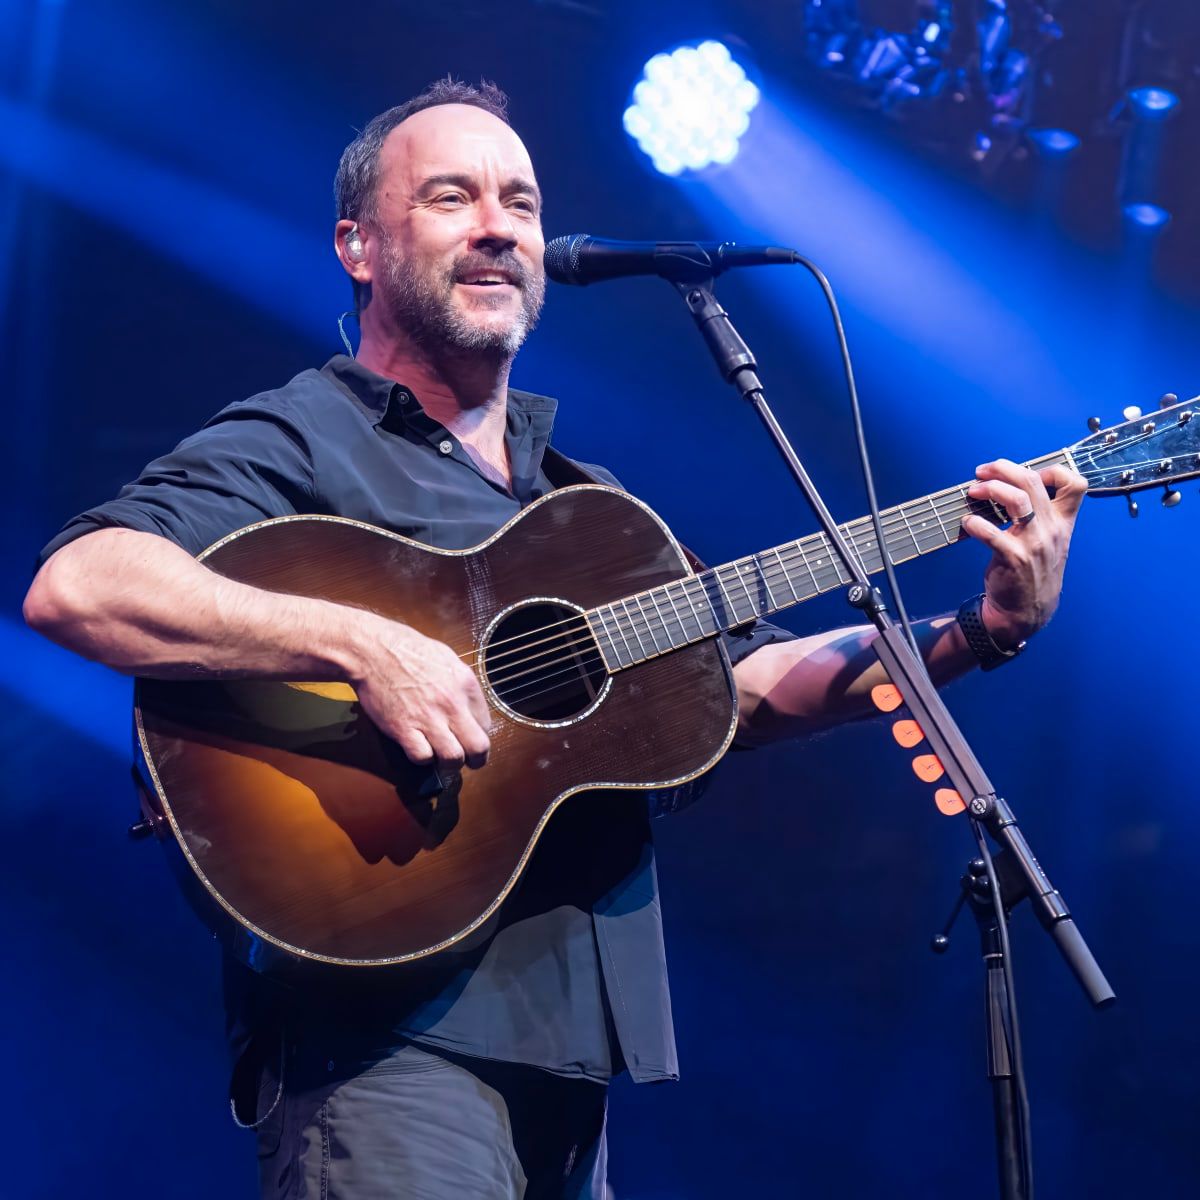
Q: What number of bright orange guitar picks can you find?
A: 4